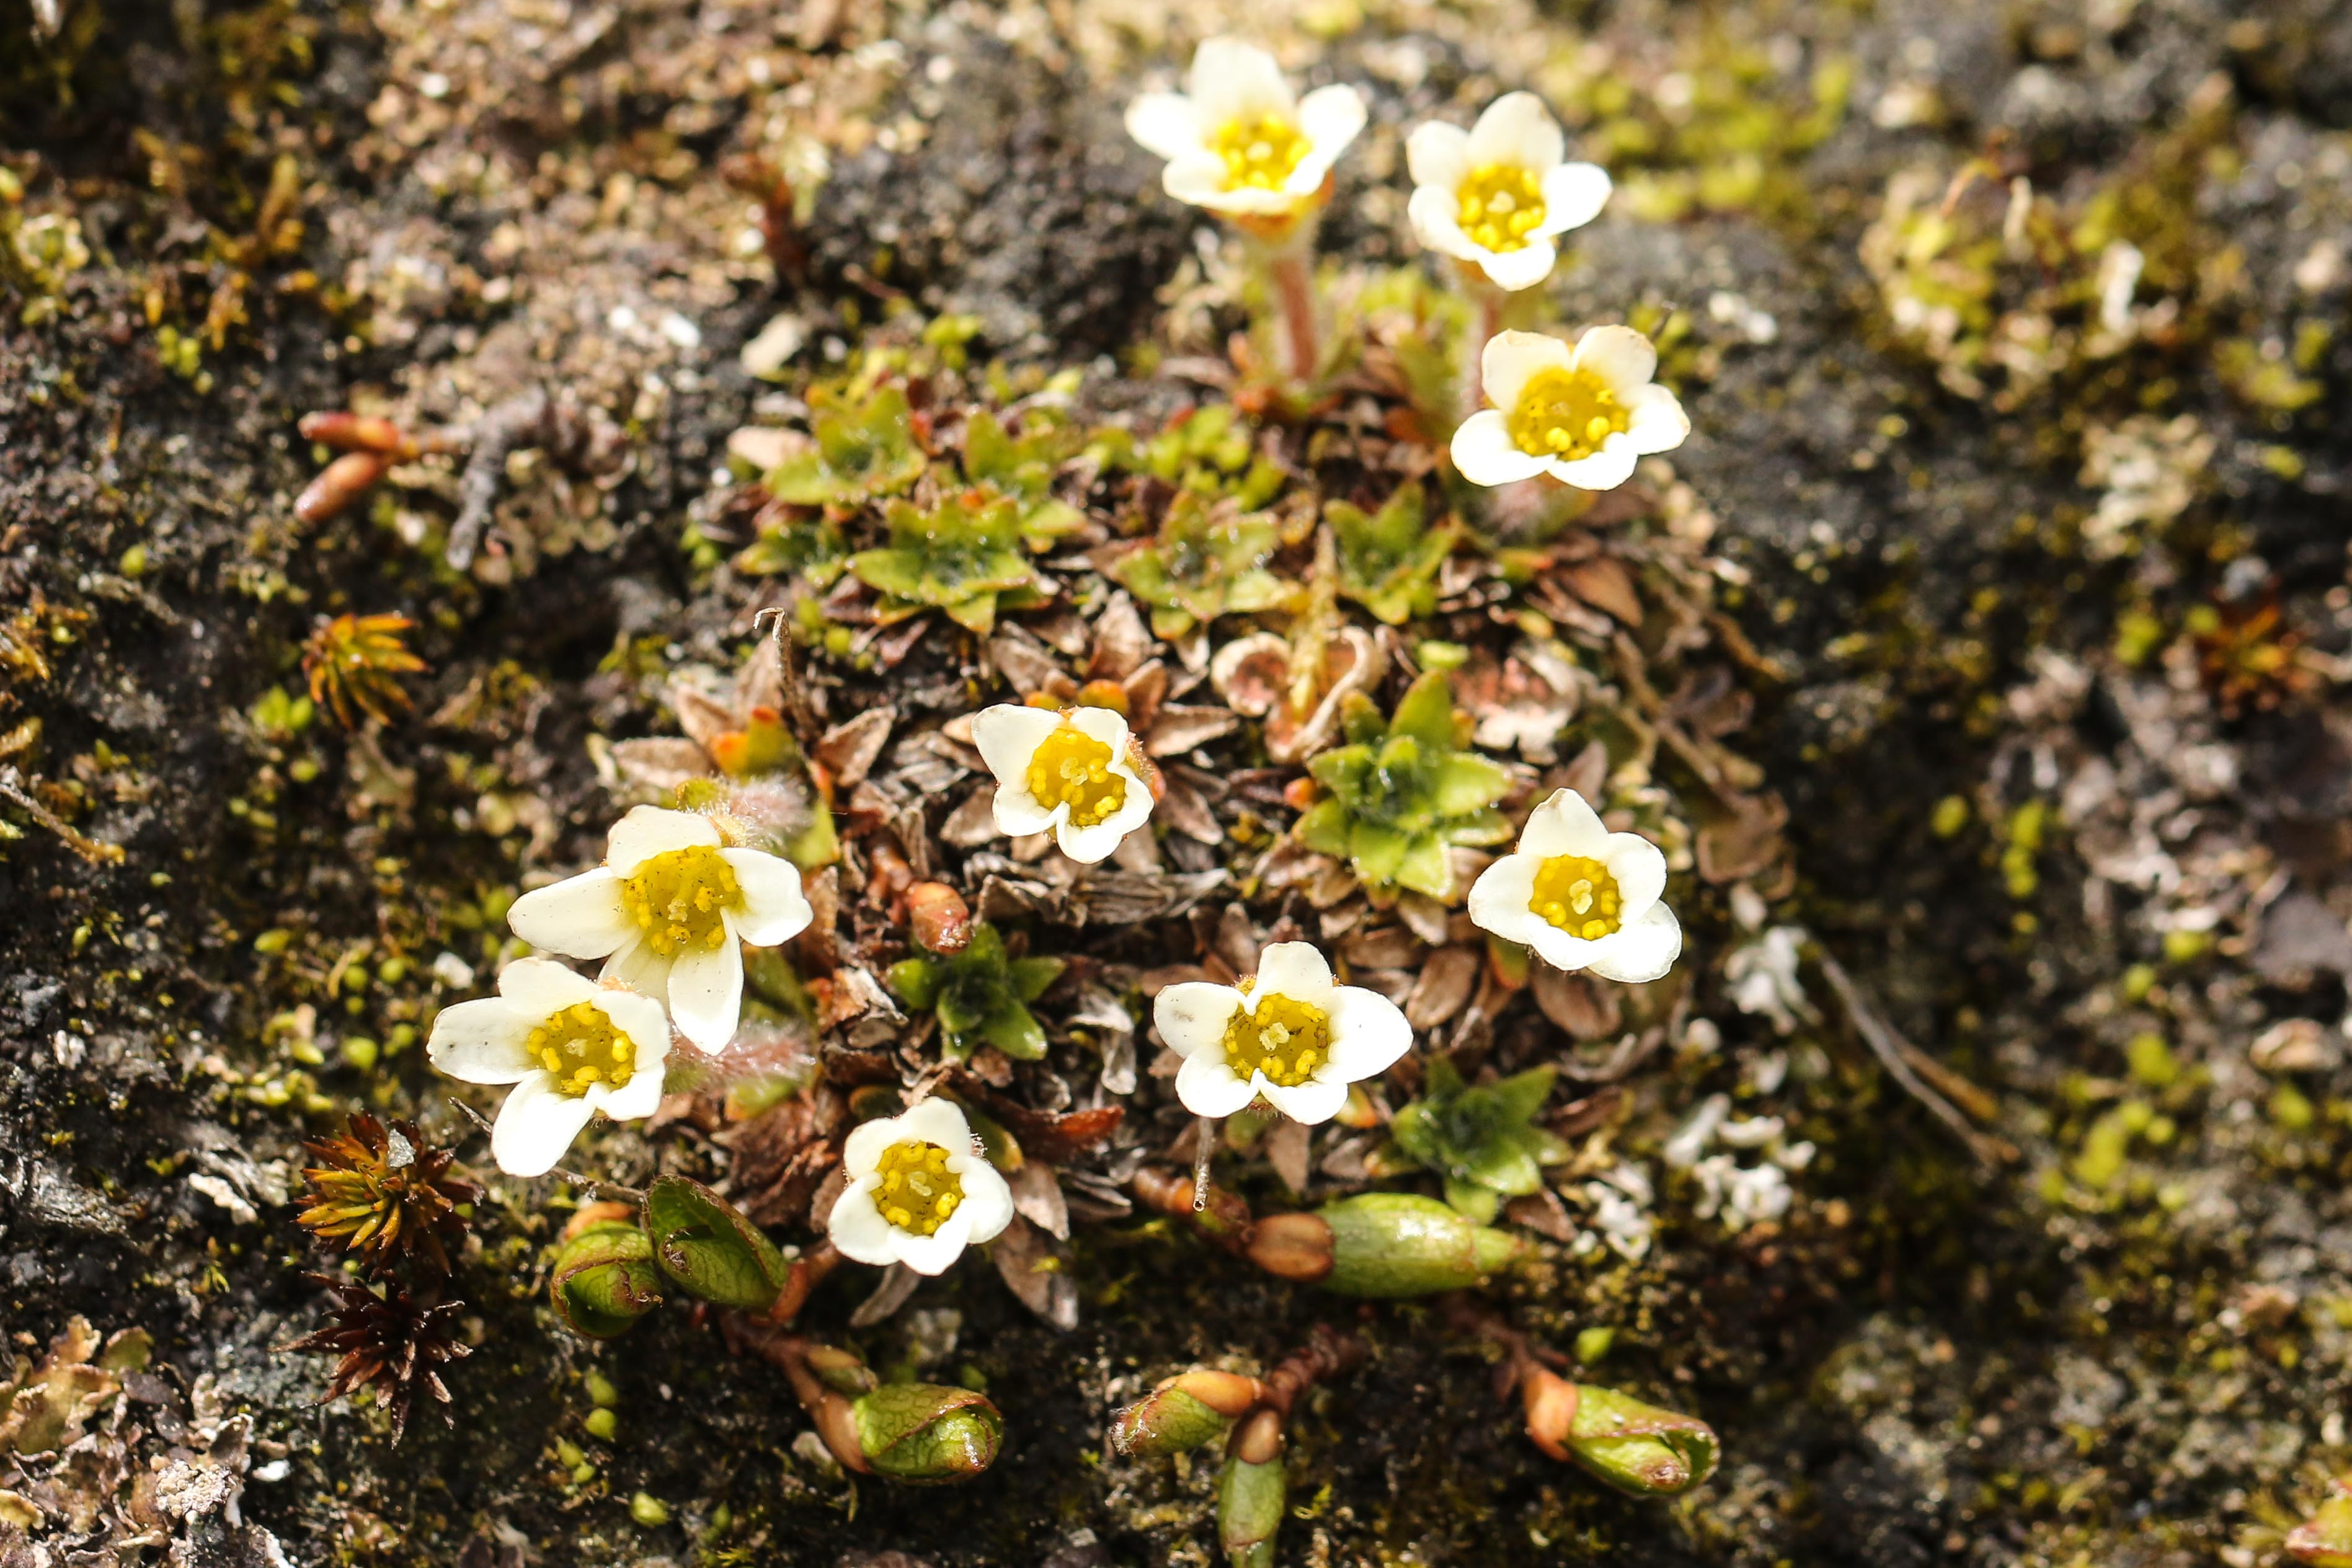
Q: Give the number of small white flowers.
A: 9